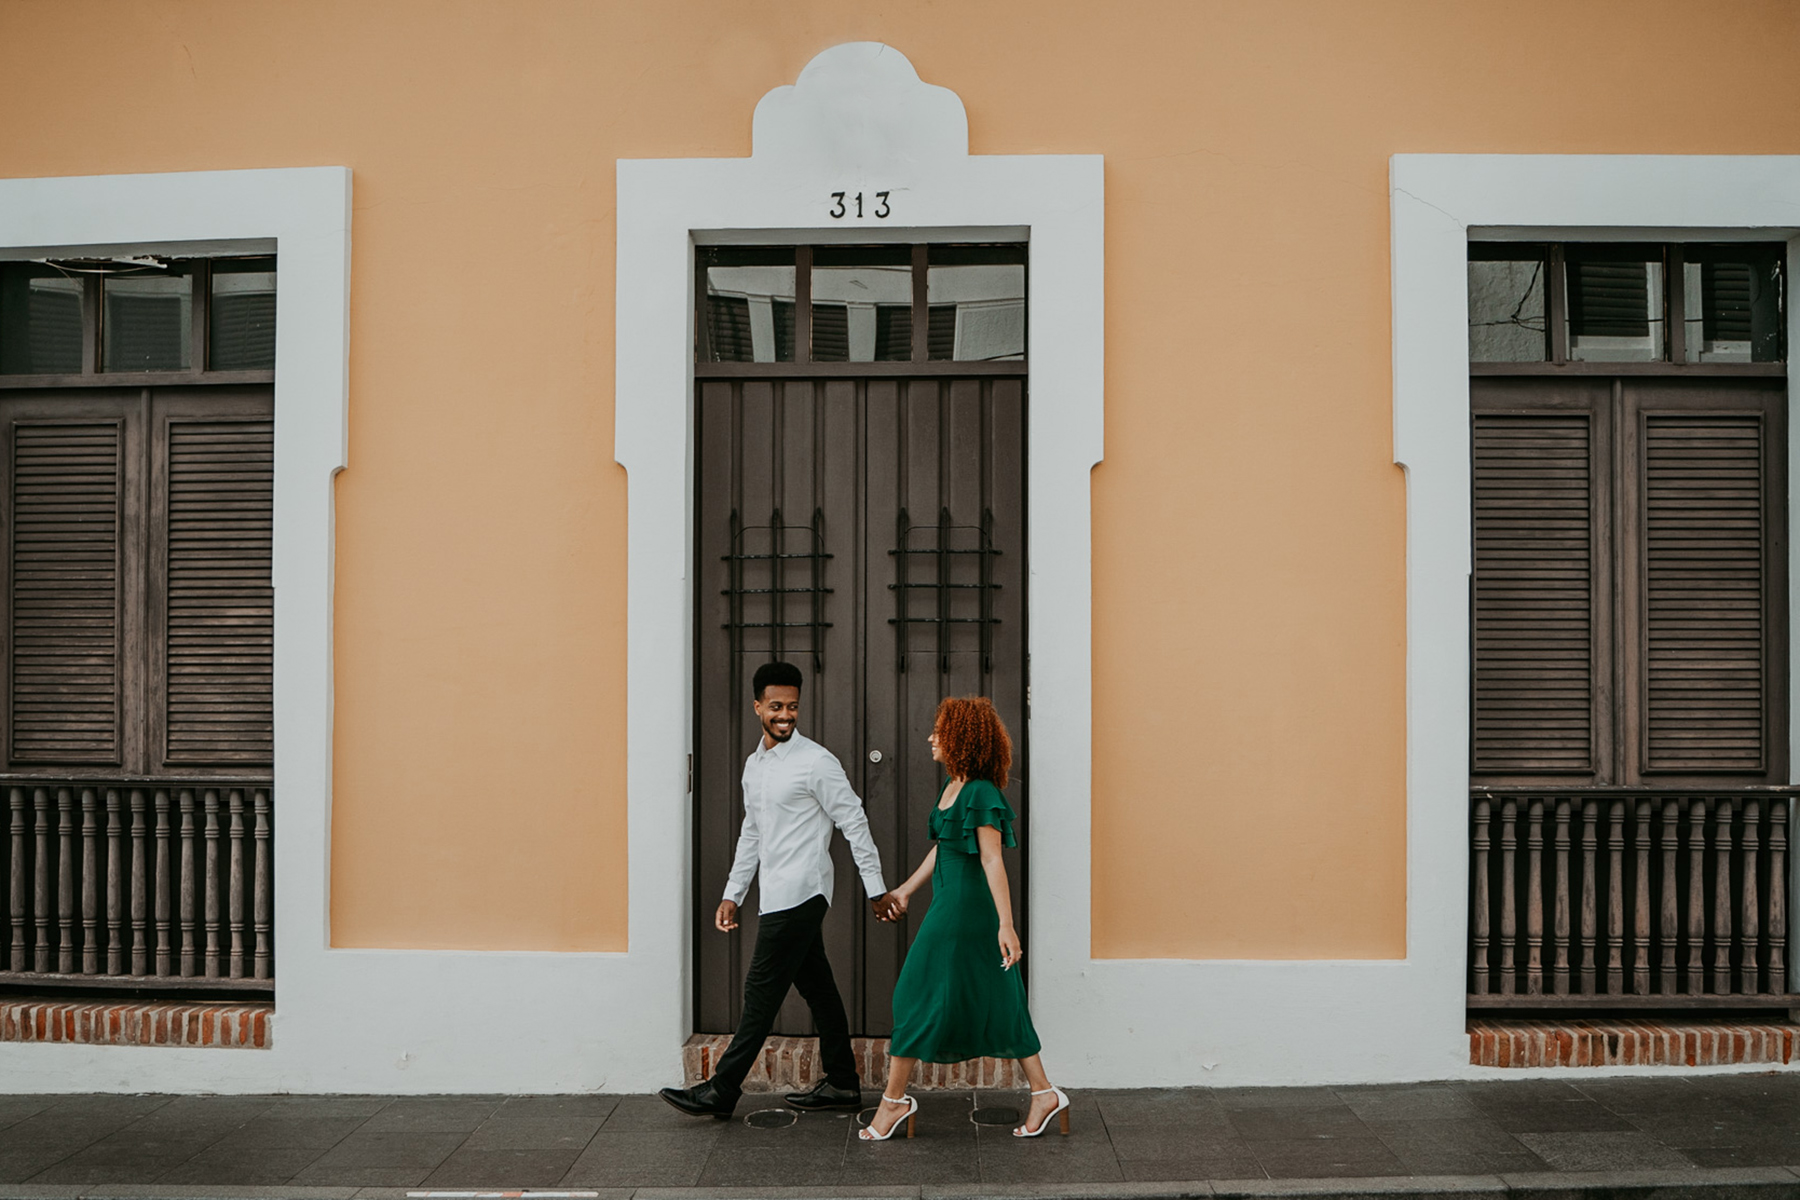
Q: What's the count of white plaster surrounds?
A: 3